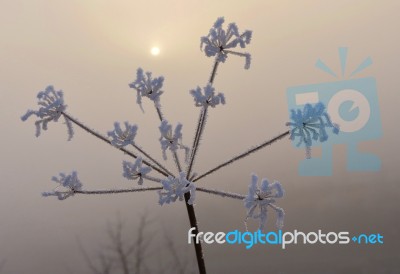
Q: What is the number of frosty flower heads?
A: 11